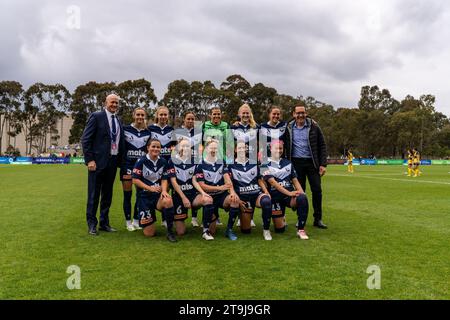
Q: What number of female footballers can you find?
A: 11